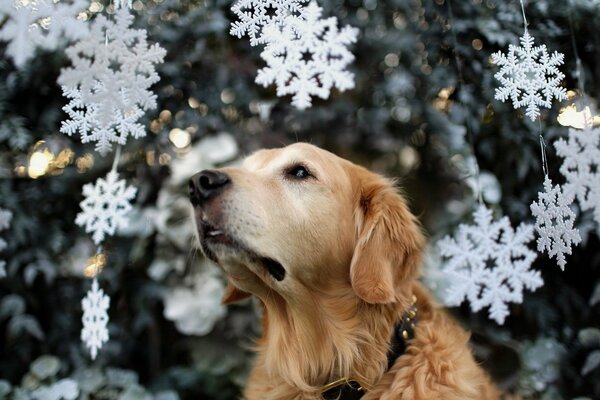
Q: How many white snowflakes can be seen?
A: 12